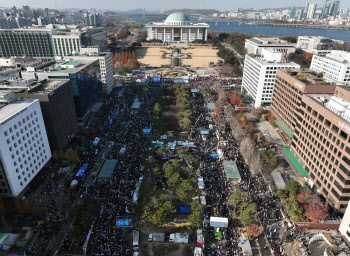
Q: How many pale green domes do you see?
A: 1